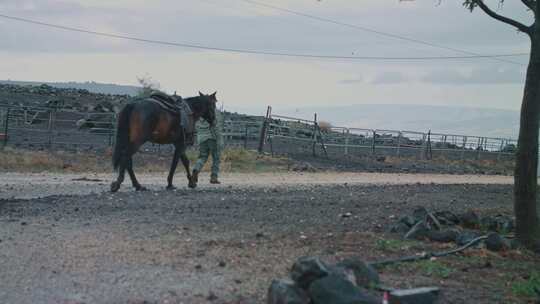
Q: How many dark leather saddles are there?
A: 1